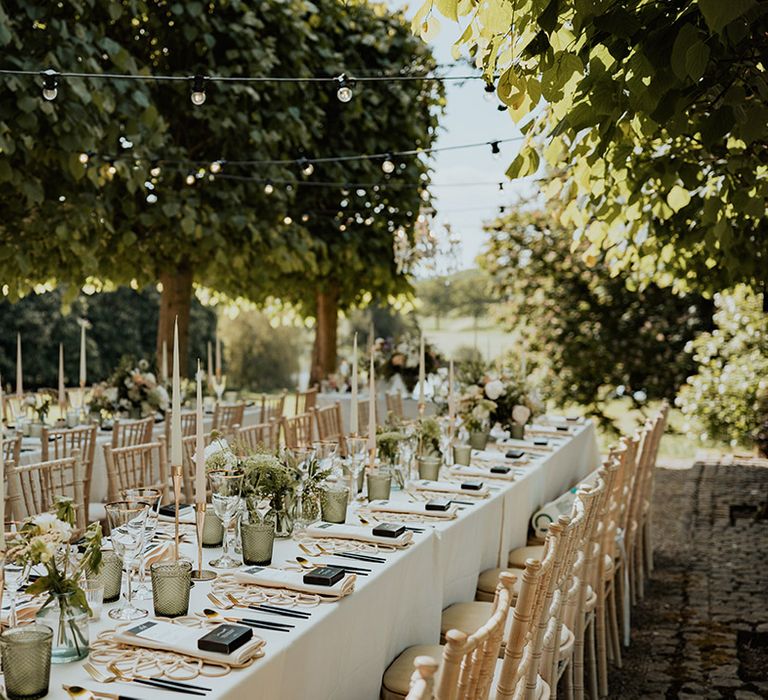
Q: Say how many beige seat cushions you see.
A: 4